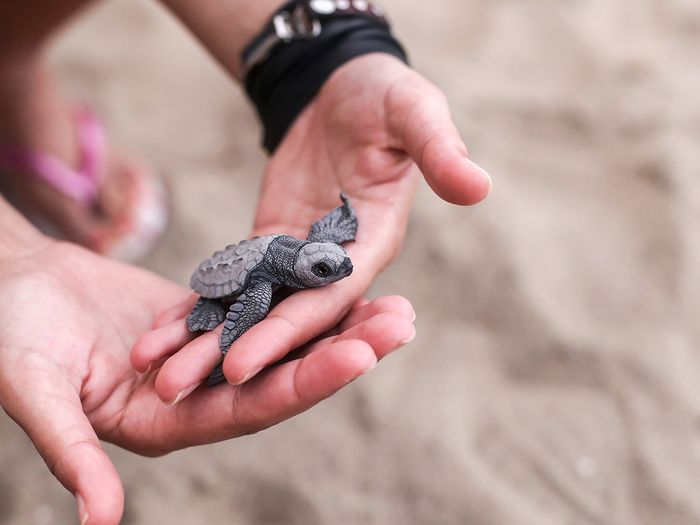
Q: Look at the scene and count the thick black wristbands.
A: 1